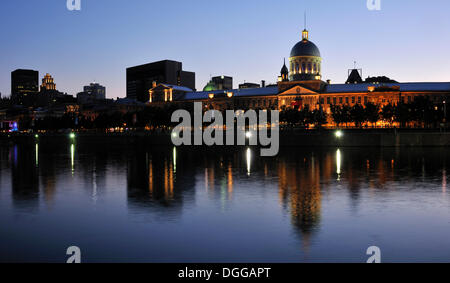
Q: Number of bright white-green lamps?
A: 5